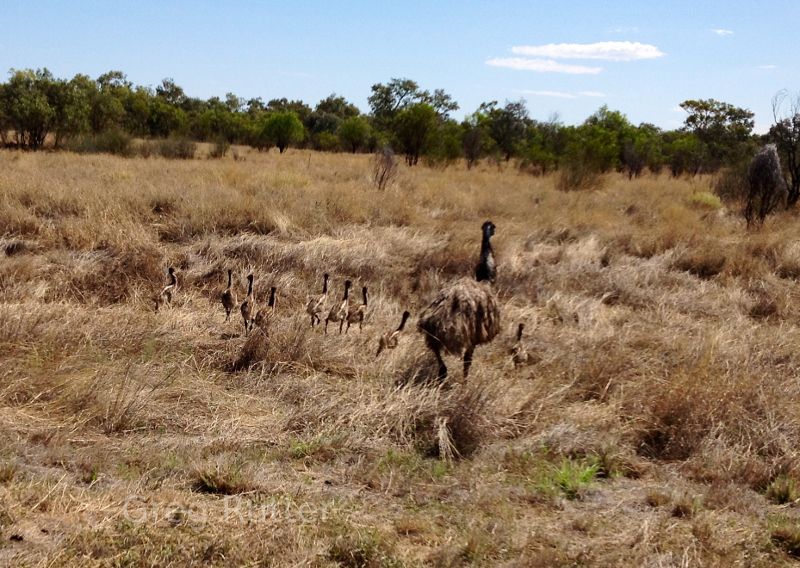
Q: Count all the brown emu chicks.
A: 9